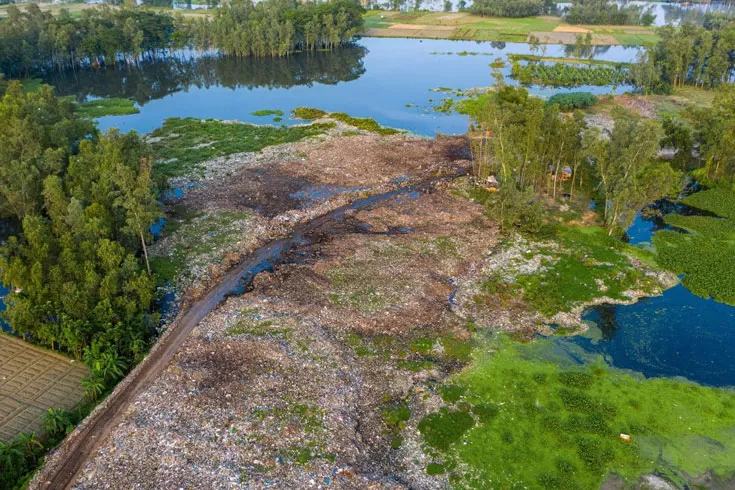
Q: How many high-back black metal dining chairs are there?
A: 0